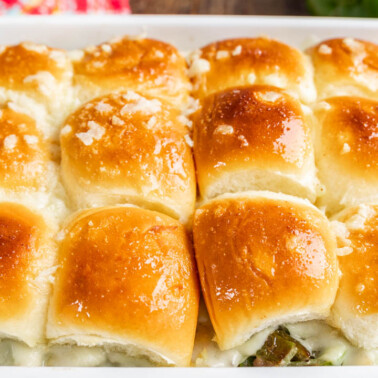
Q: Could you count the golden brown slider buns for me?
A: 12